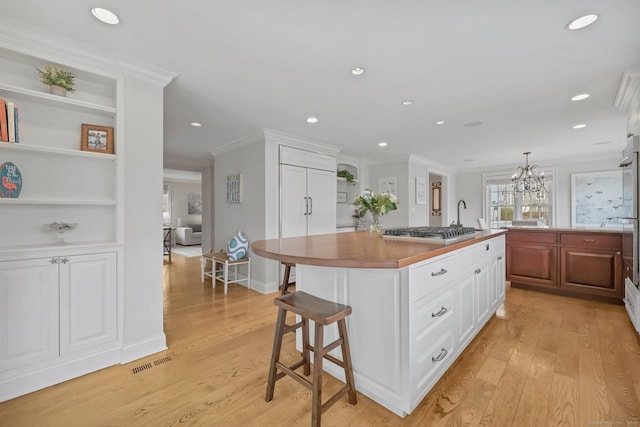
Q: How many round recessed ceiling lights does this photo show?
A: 10